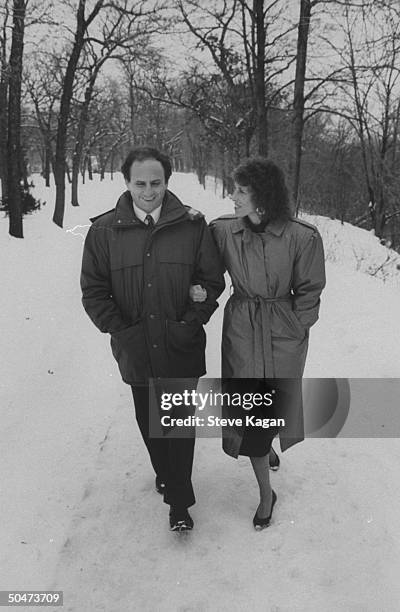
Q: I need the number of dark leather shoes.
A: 4